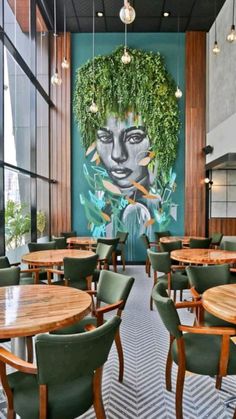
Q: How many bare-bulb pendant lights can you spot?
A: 8